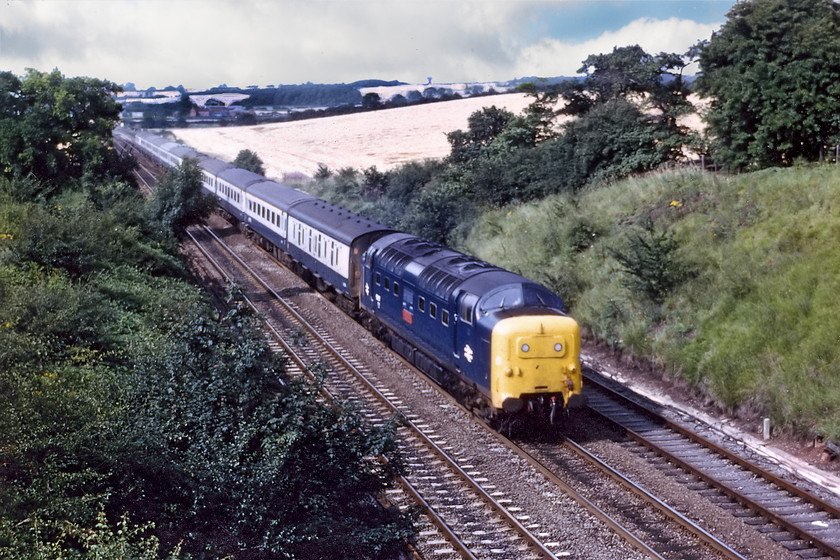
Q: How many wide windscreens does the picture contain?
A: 2